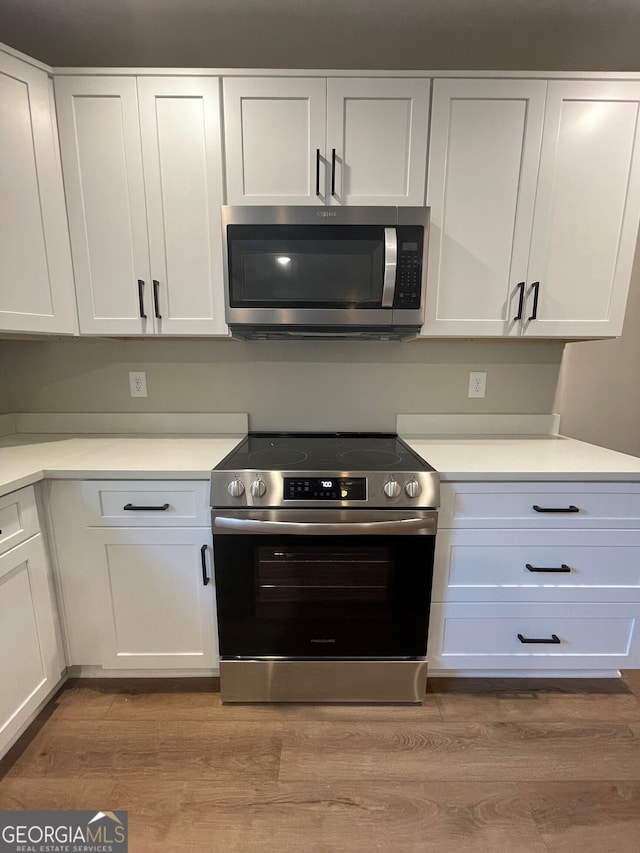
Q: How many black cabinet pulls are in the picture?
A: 11